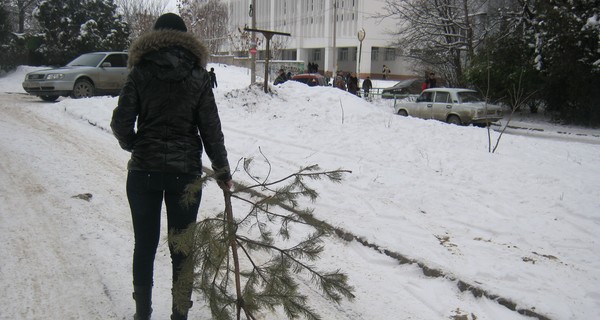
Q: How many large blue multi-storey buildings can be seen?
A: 0